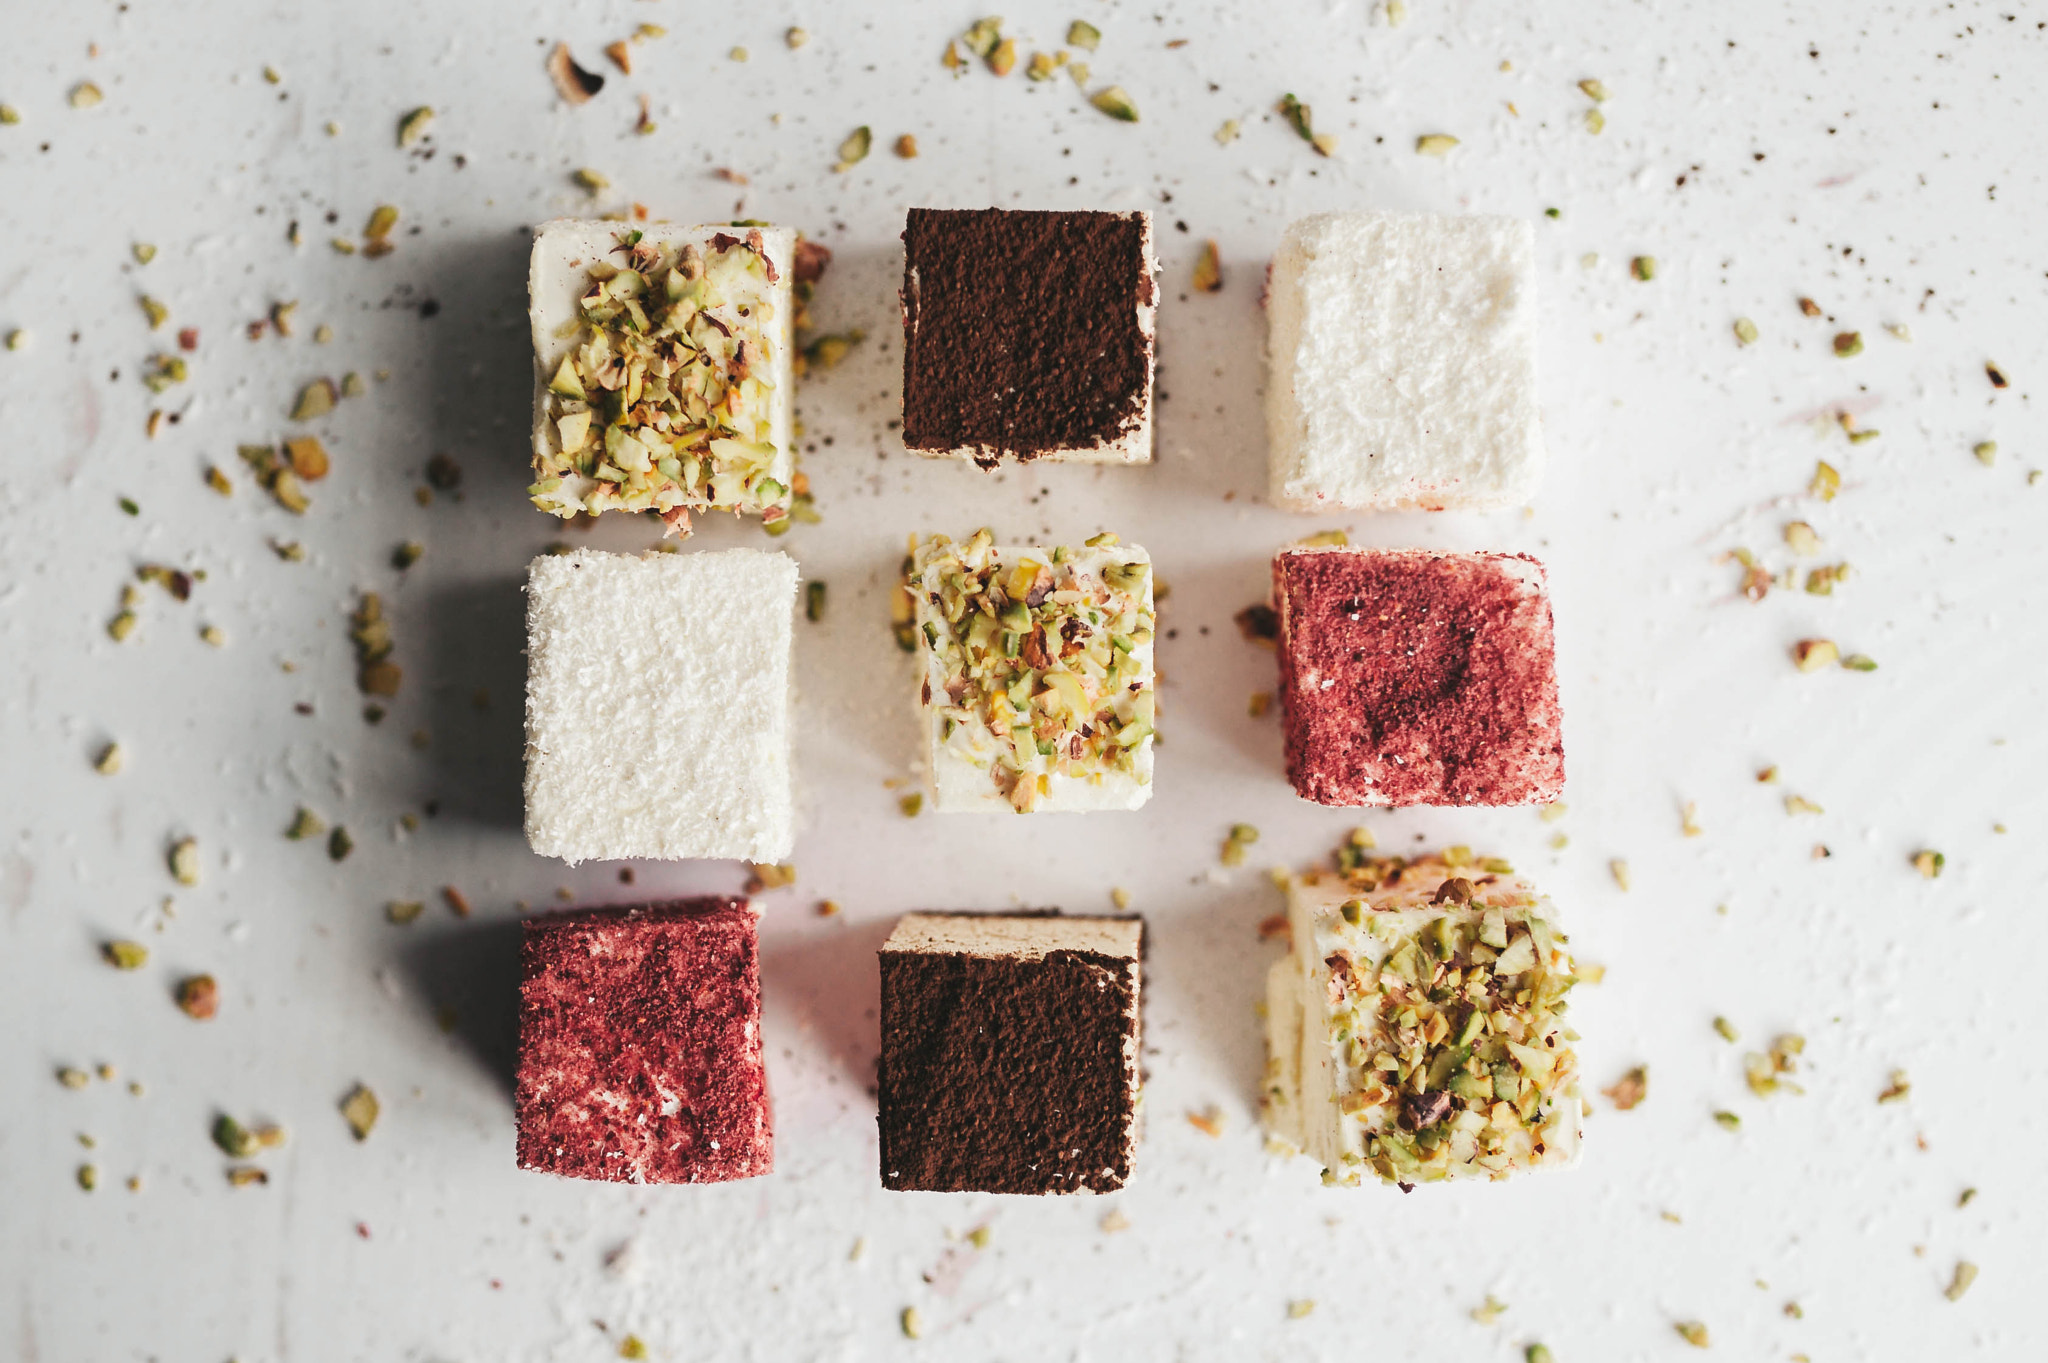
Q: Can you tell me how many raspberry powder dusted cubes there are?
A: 2